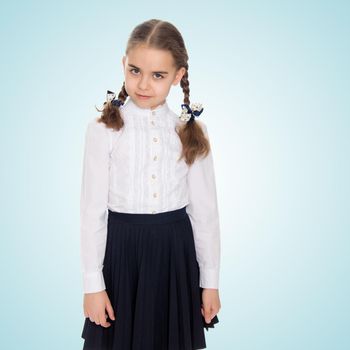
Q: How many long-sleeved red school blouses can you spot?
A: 0